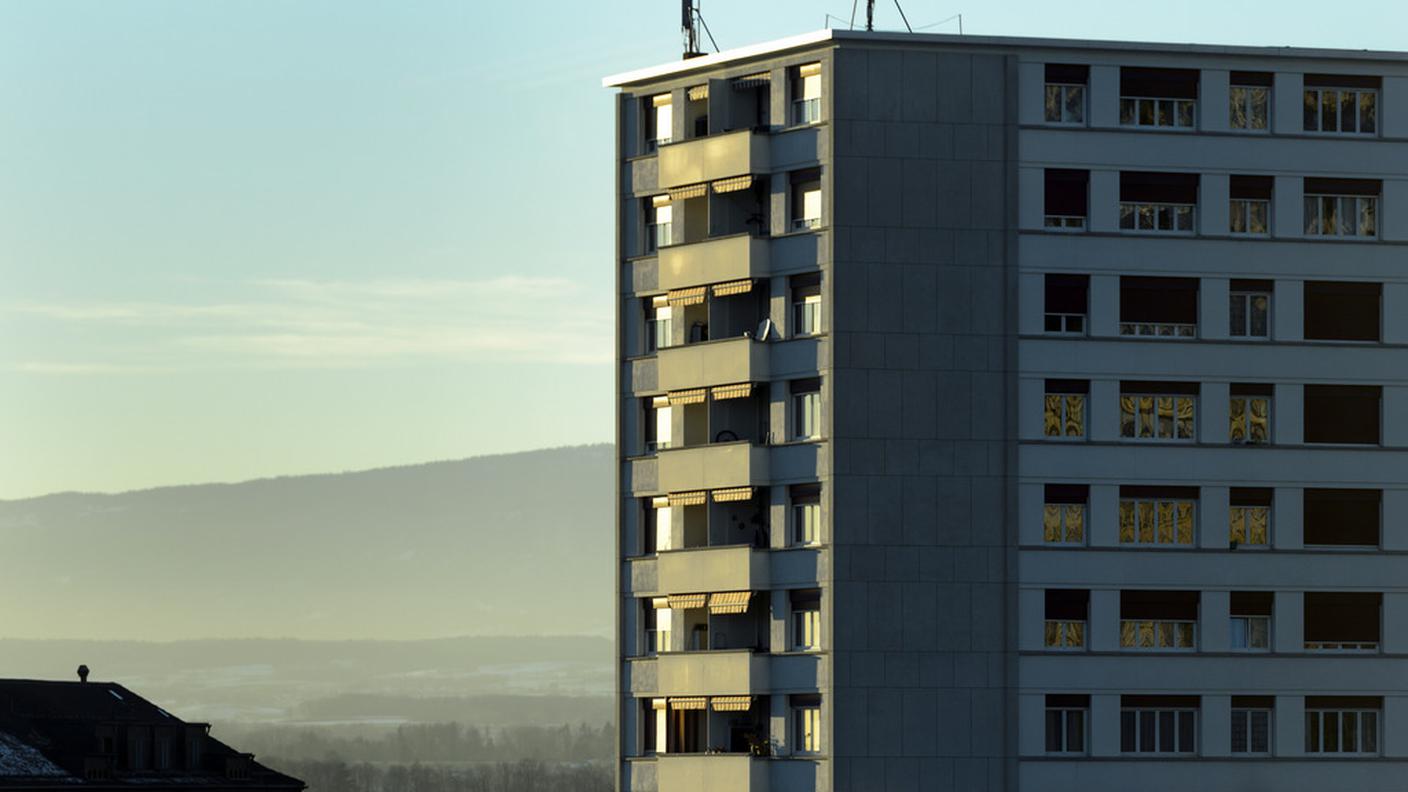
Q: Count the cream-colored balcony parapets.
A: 7